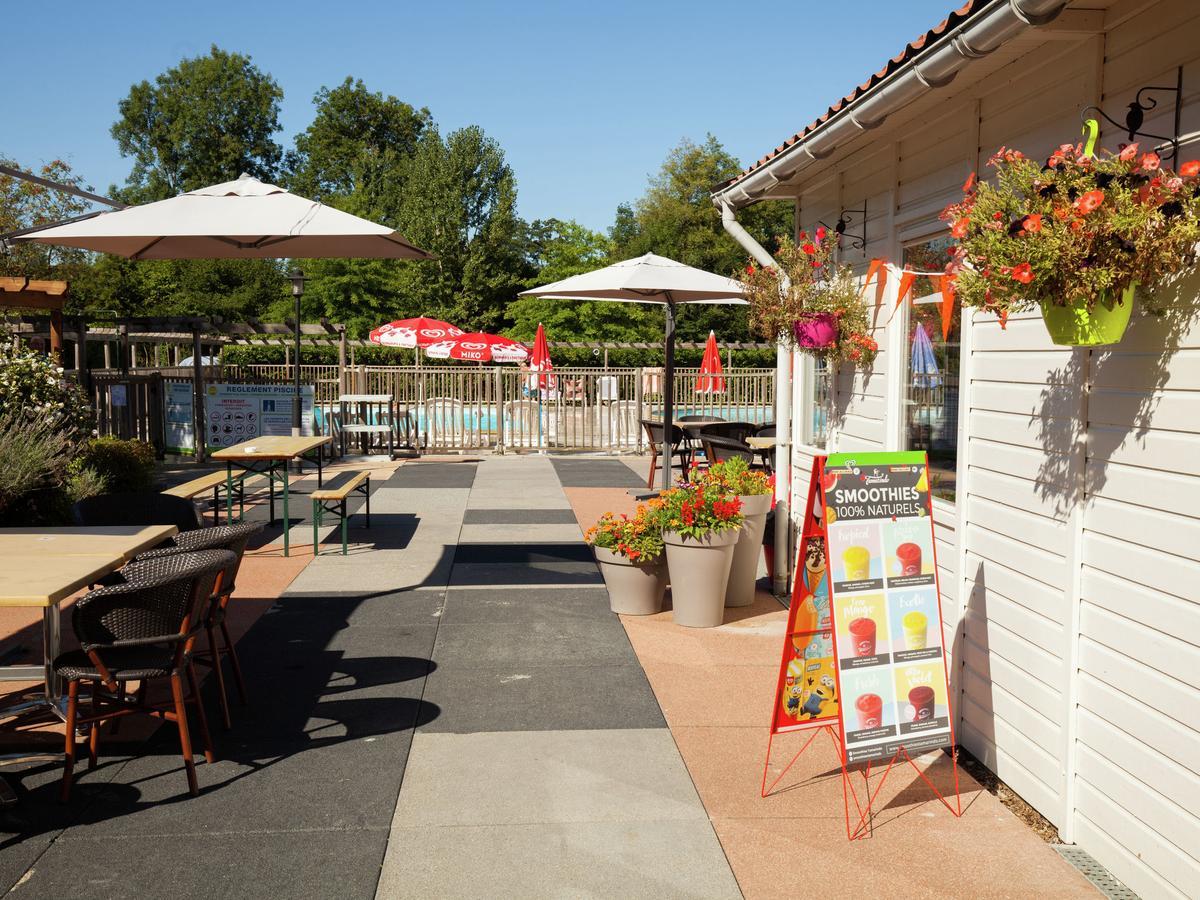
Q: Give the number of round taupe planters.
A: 3